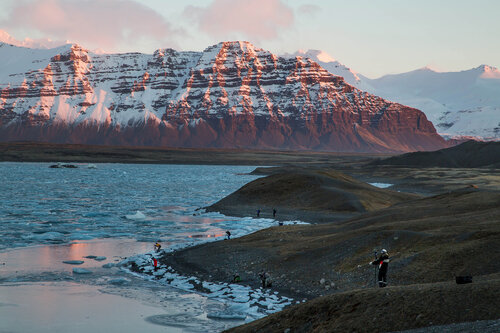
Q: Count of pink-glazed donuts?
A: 0